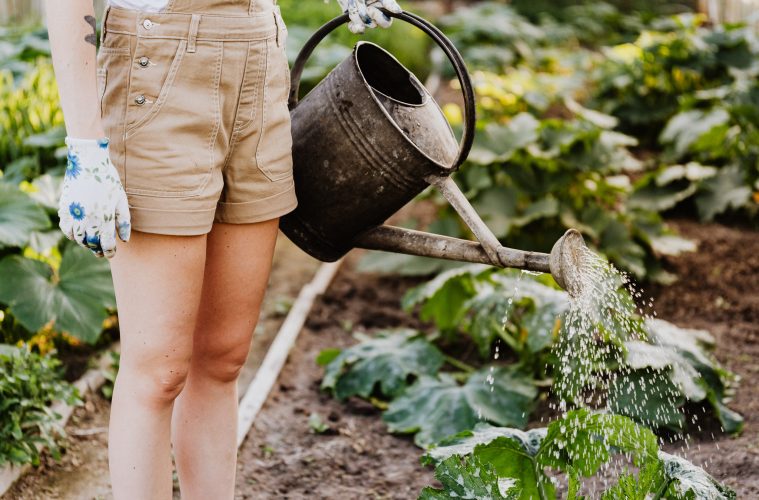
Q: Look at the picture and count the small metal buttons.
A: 3